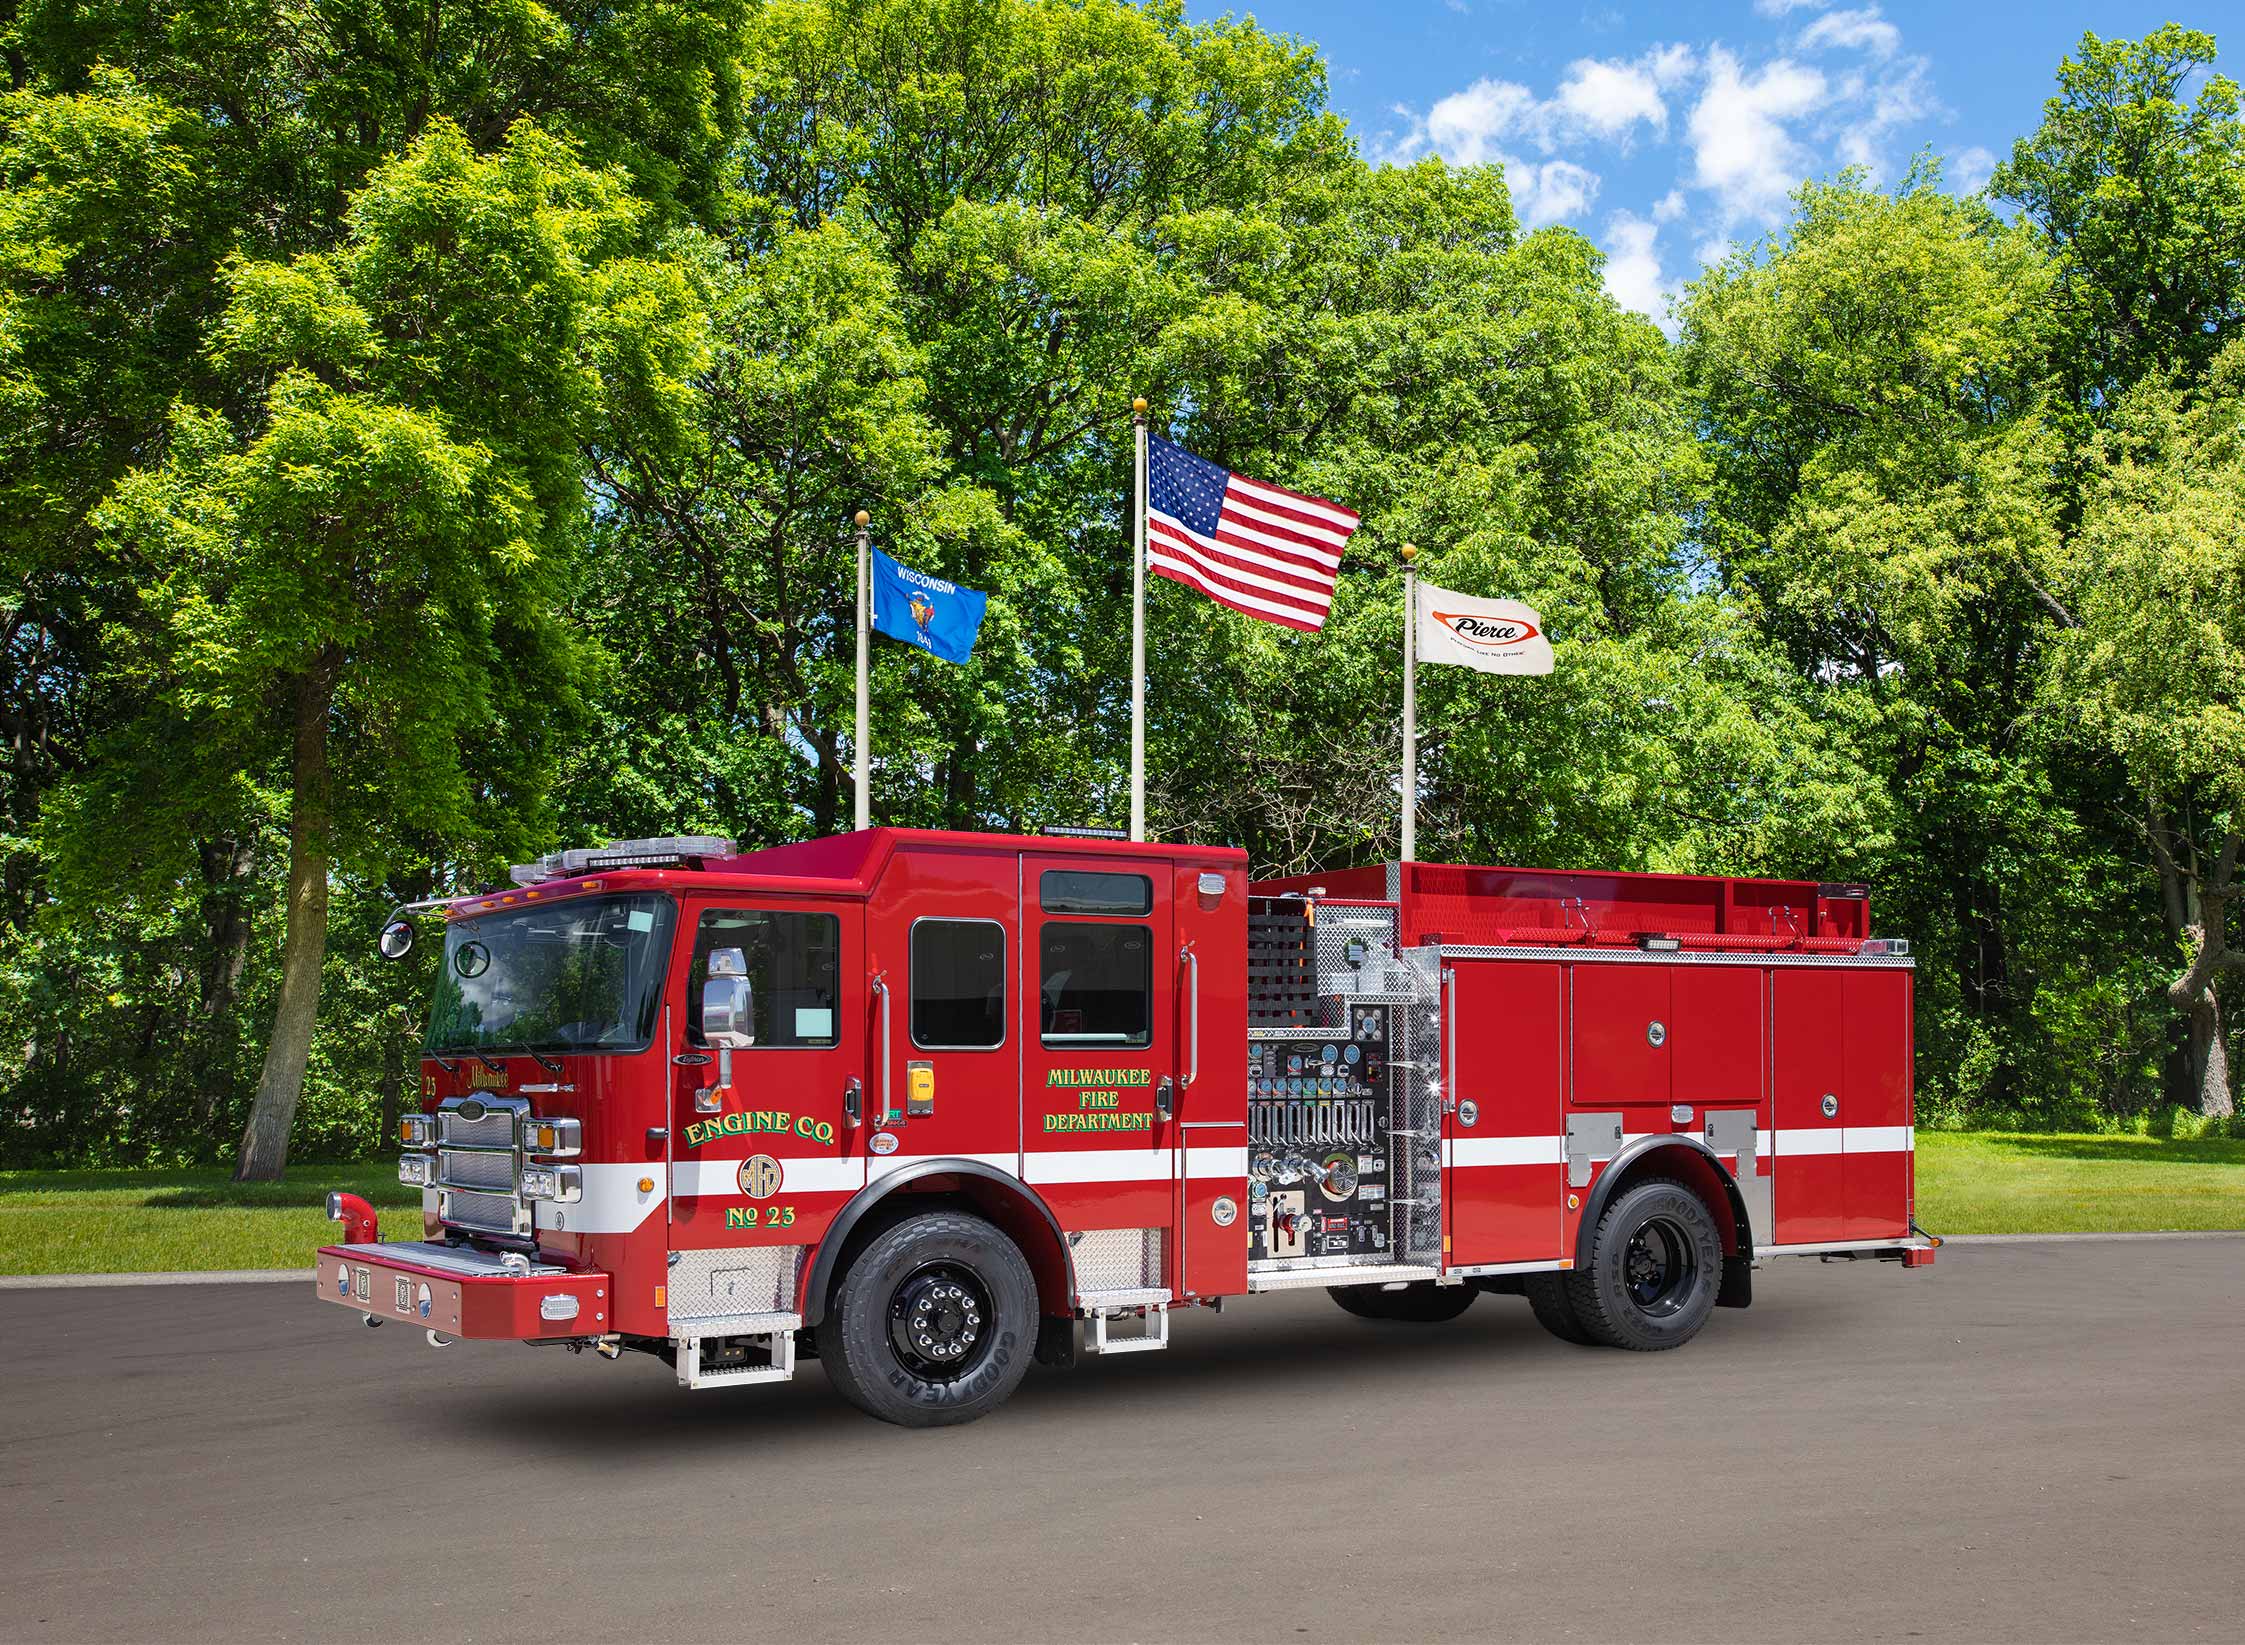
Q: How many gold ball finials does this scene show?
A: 3